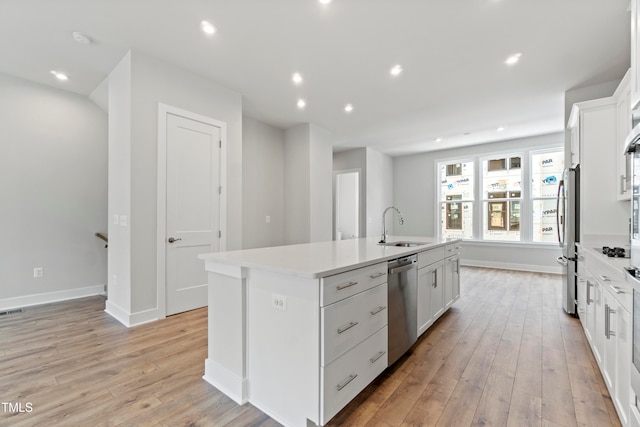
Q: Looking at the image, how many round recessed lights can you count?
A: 10